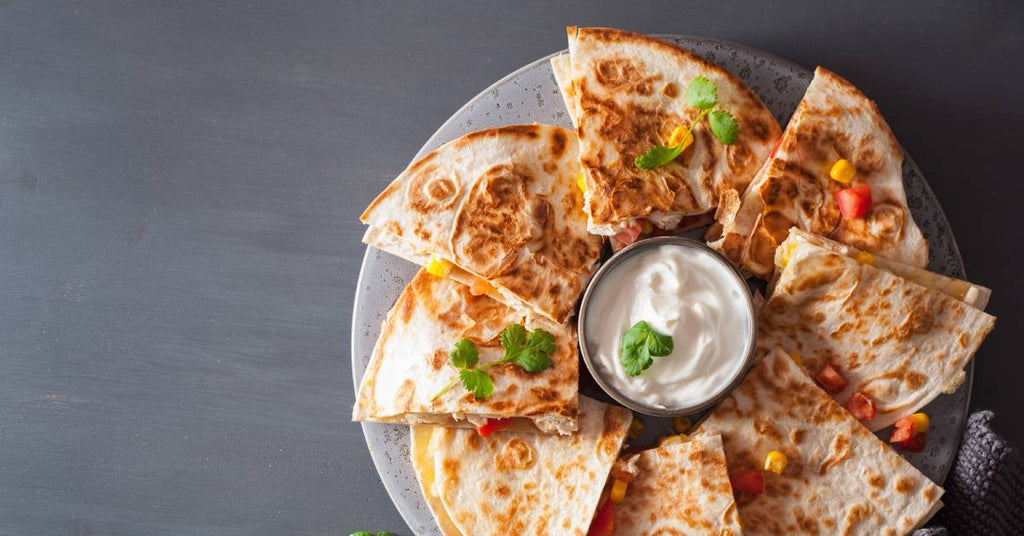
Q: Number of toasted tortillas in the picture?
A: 8